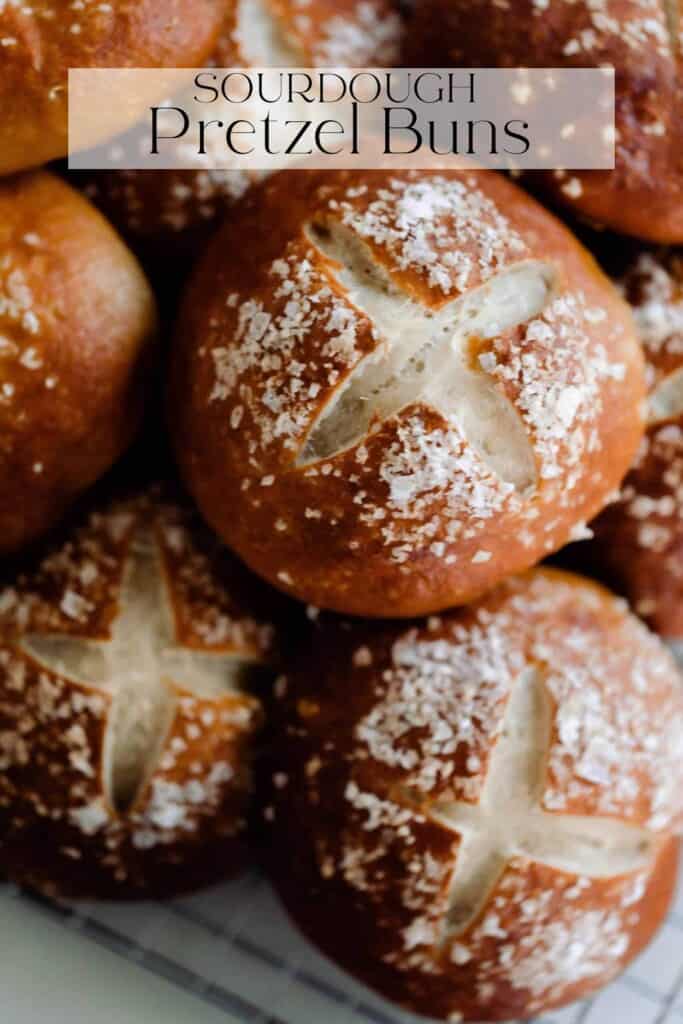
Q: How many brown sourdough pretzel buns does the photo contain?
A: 8